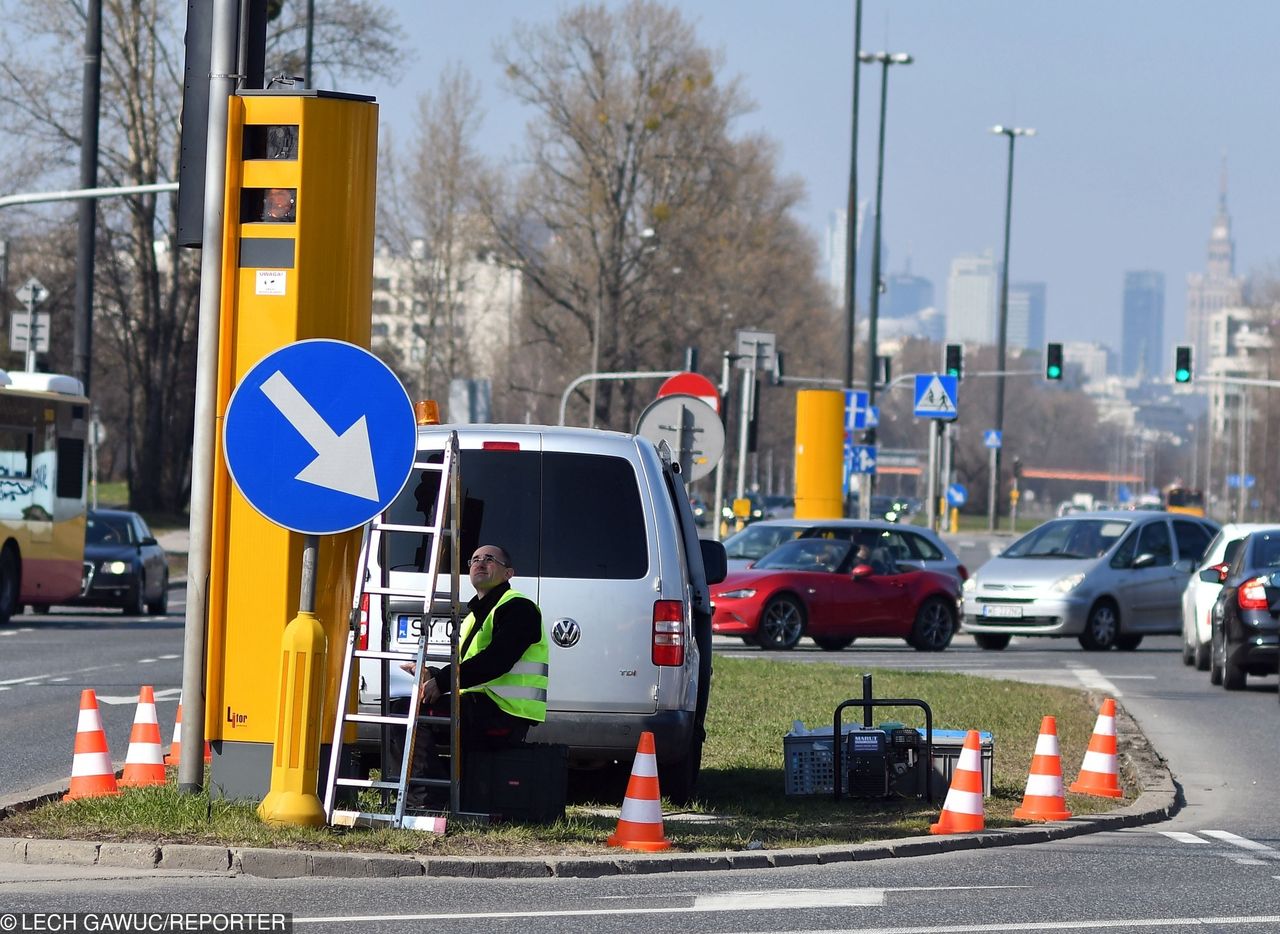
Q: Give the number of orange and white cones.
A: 7